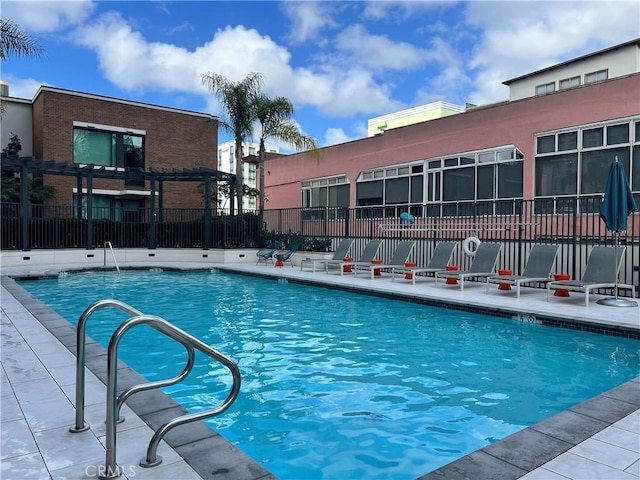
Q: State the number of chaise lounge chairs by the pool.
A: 7